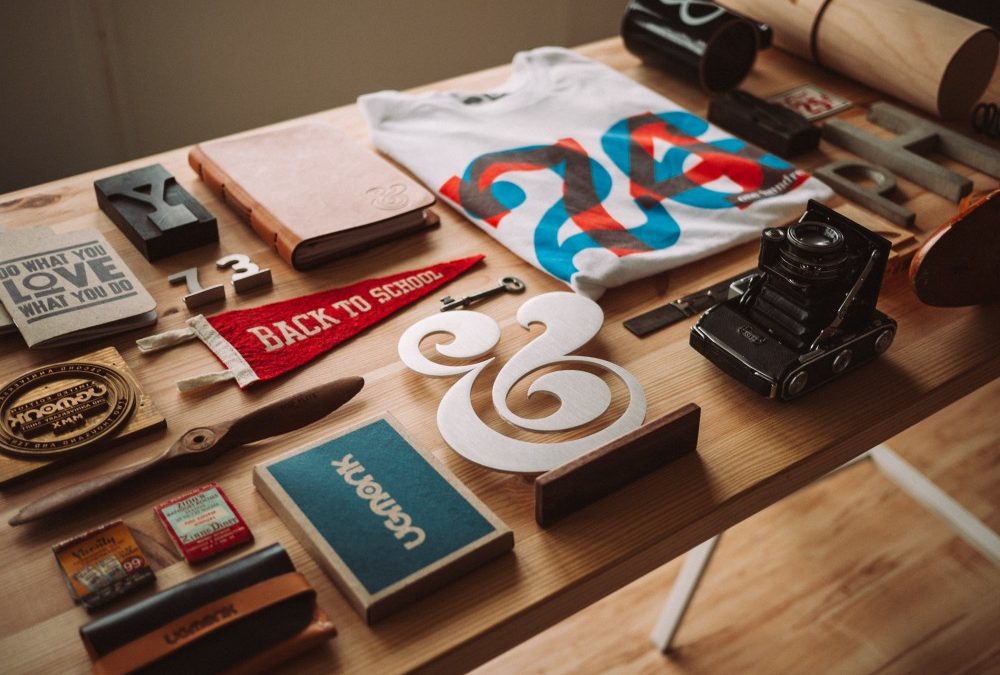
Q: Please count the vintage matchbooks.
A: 2